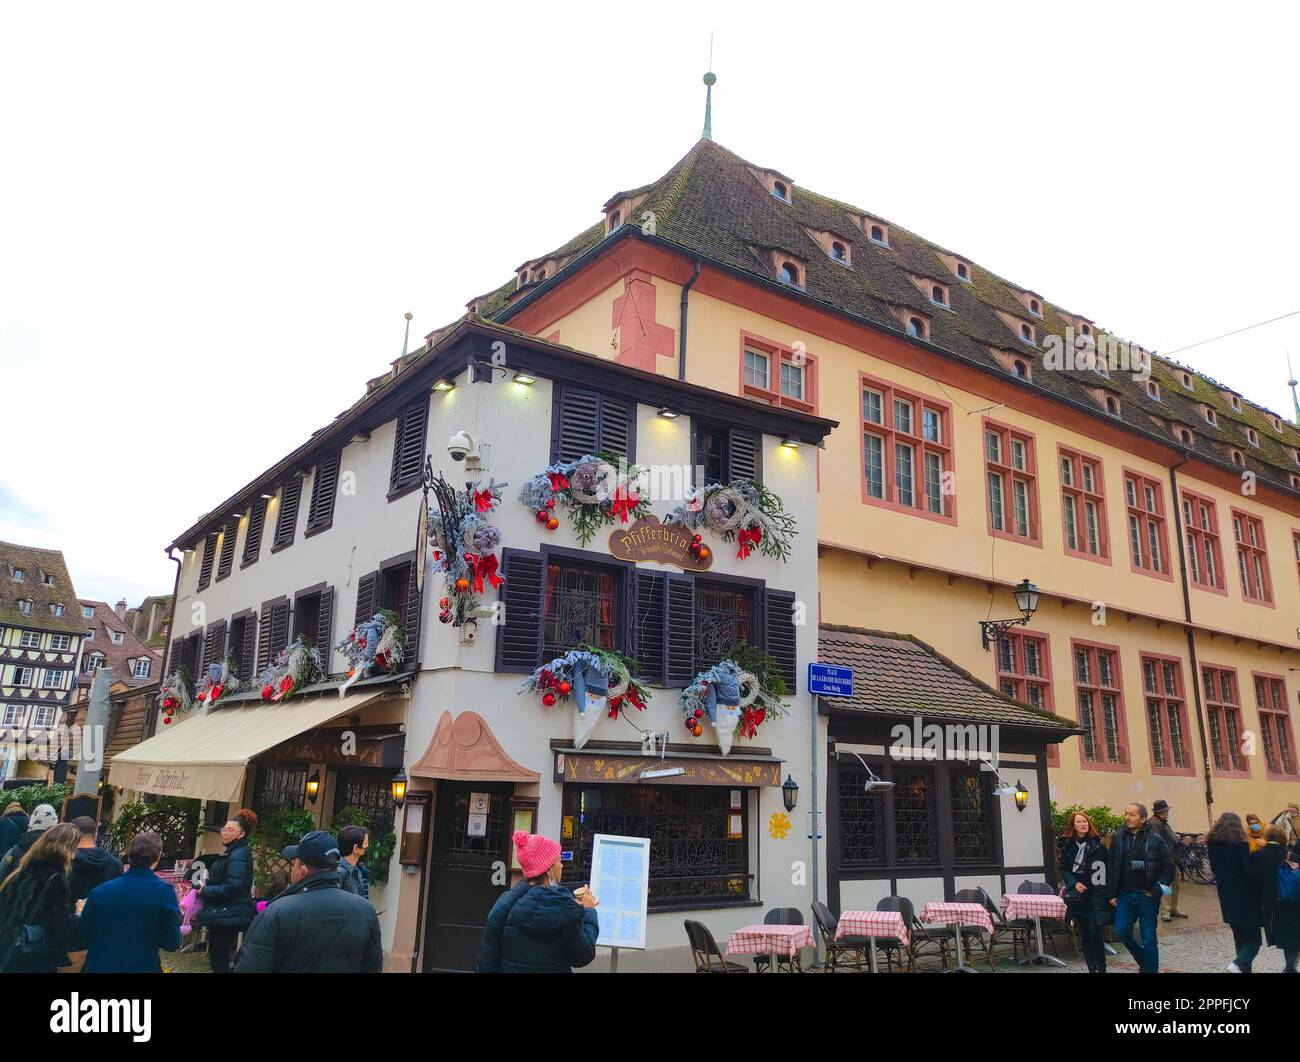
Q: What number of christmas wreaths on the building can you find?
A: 9